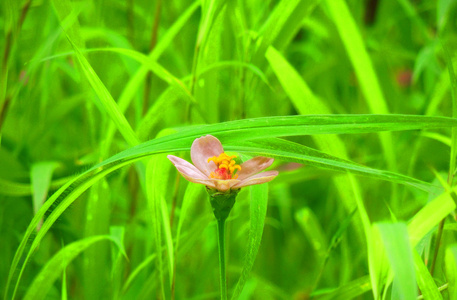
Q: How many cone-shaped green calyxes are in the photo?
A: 1